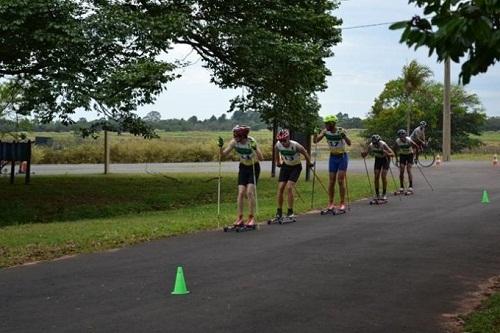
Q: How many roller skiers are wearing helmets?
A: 5